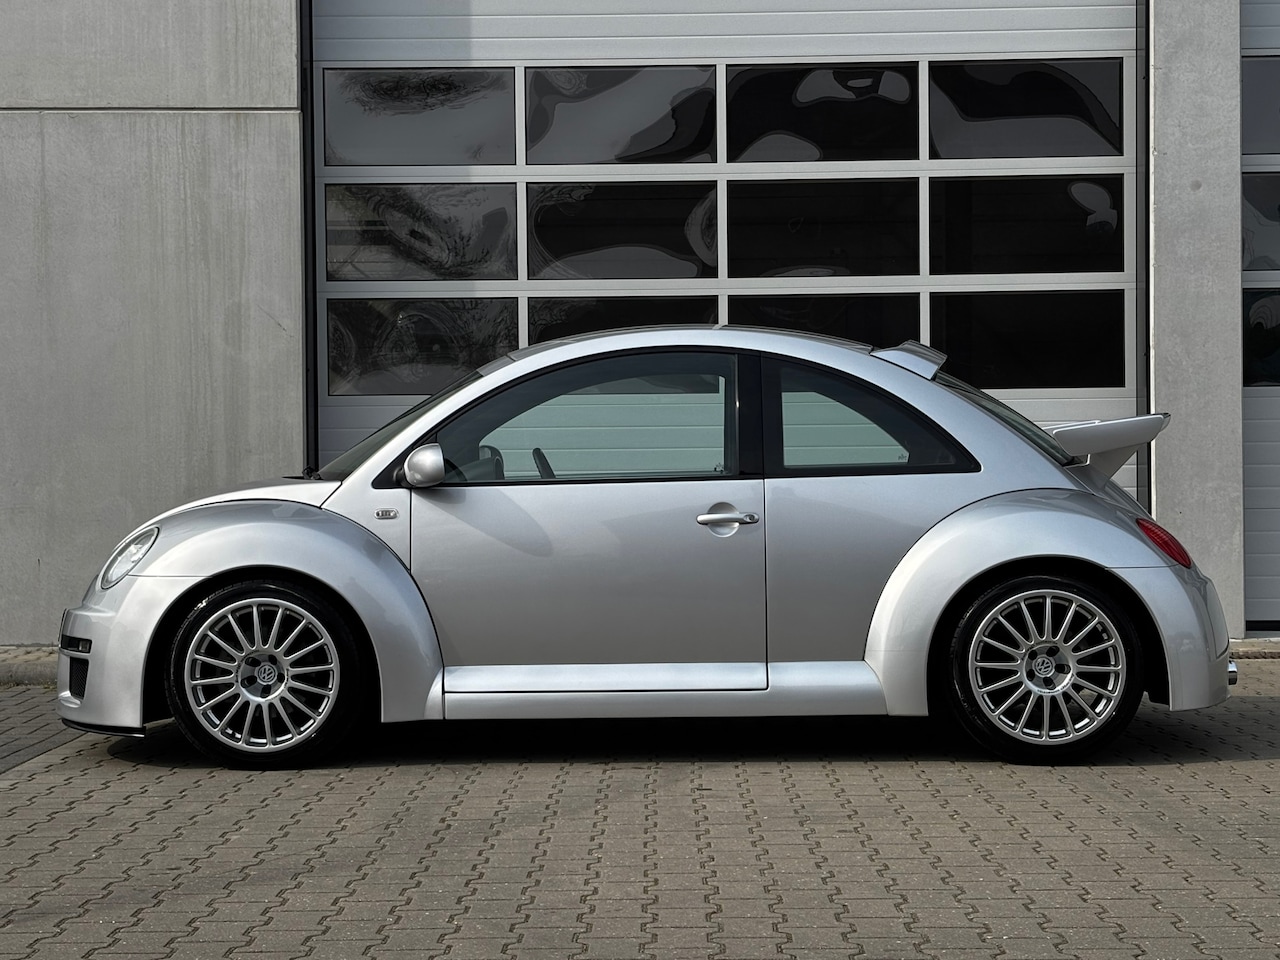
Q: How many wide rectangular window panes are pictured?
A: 12